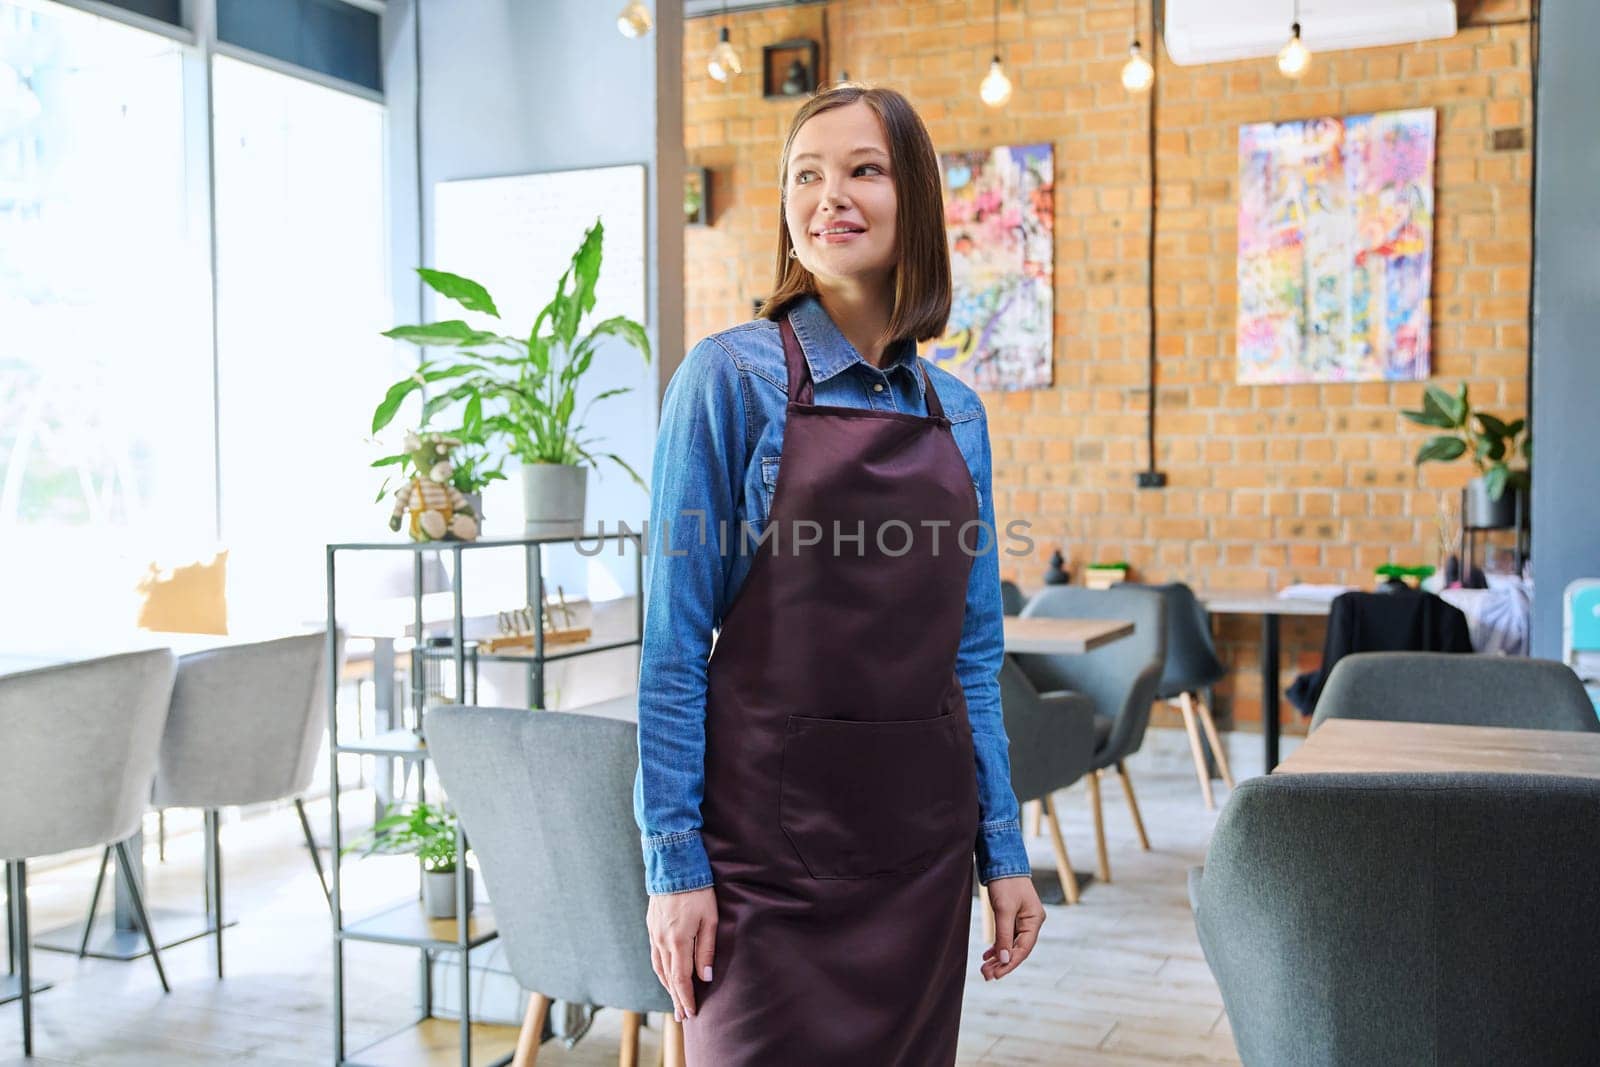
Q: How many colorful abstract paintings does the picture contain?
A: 2